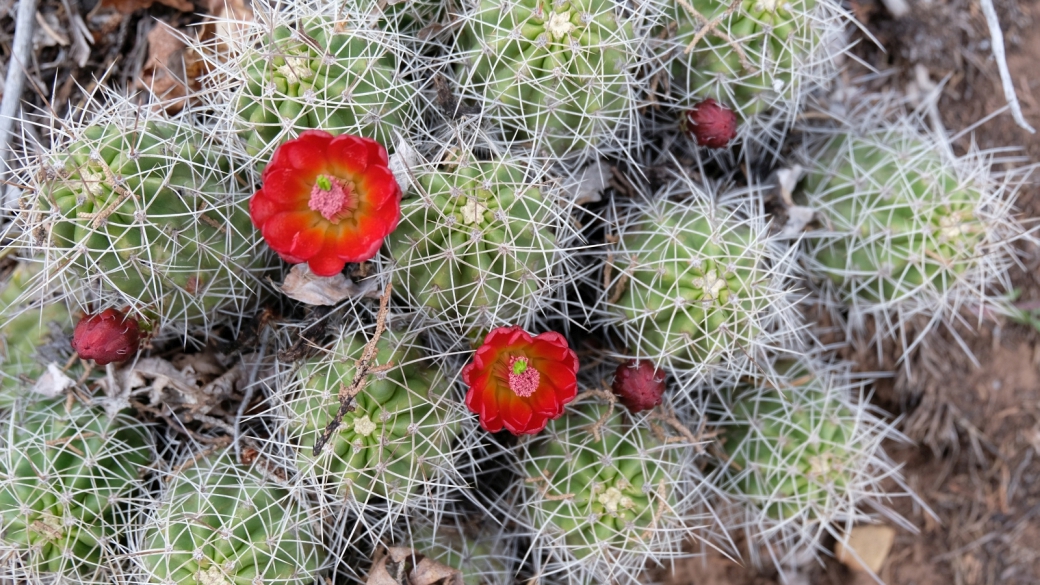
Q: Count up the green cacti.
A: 12